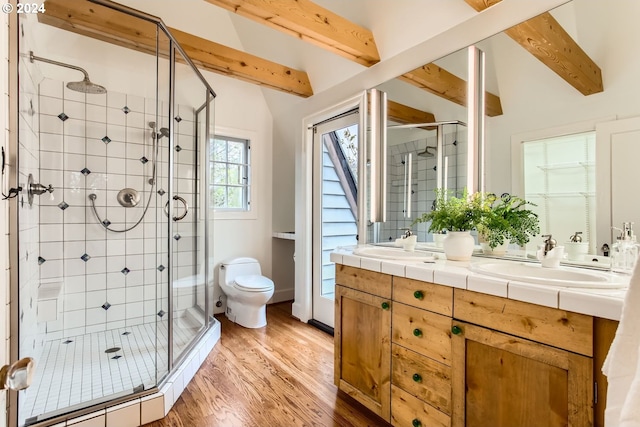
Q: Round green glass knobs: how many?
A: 6